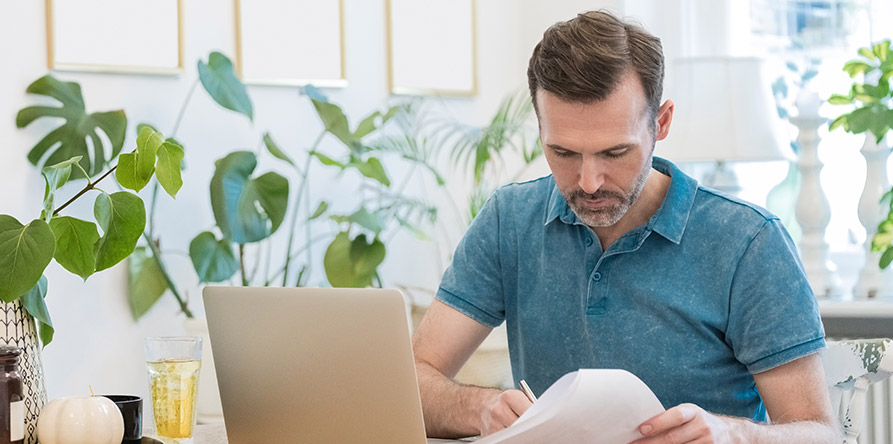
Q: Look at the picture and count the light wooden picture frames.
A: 3